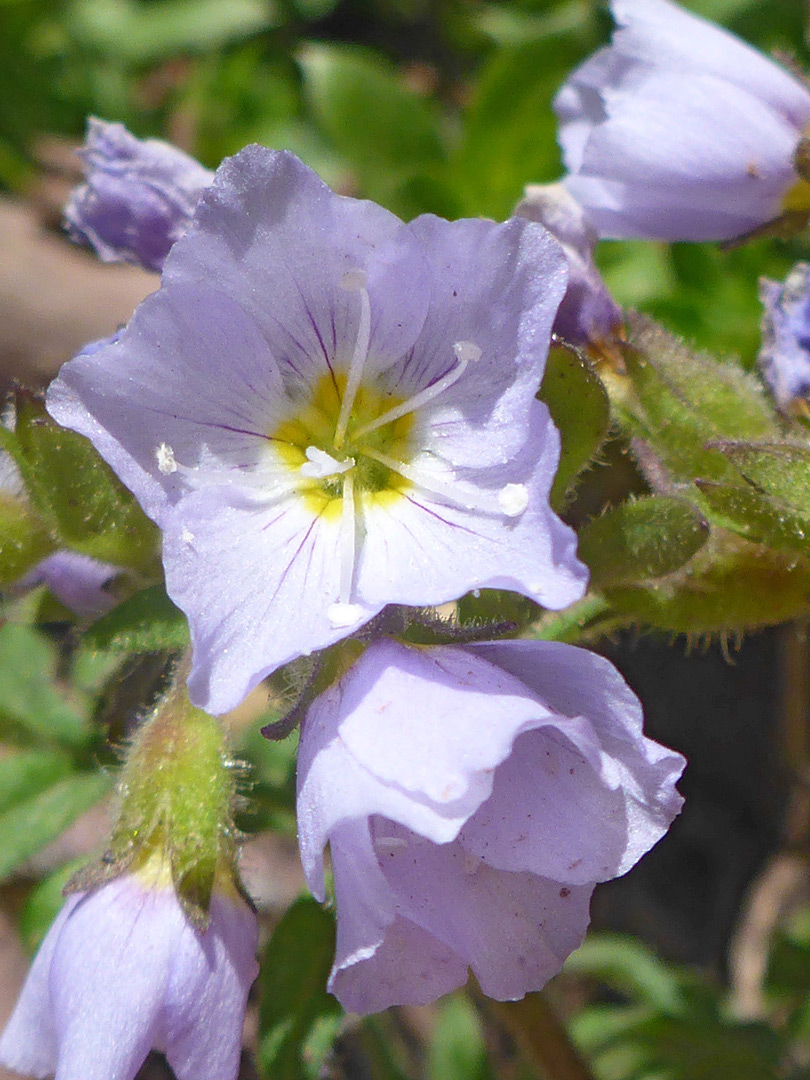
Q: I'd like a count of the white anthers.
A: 5